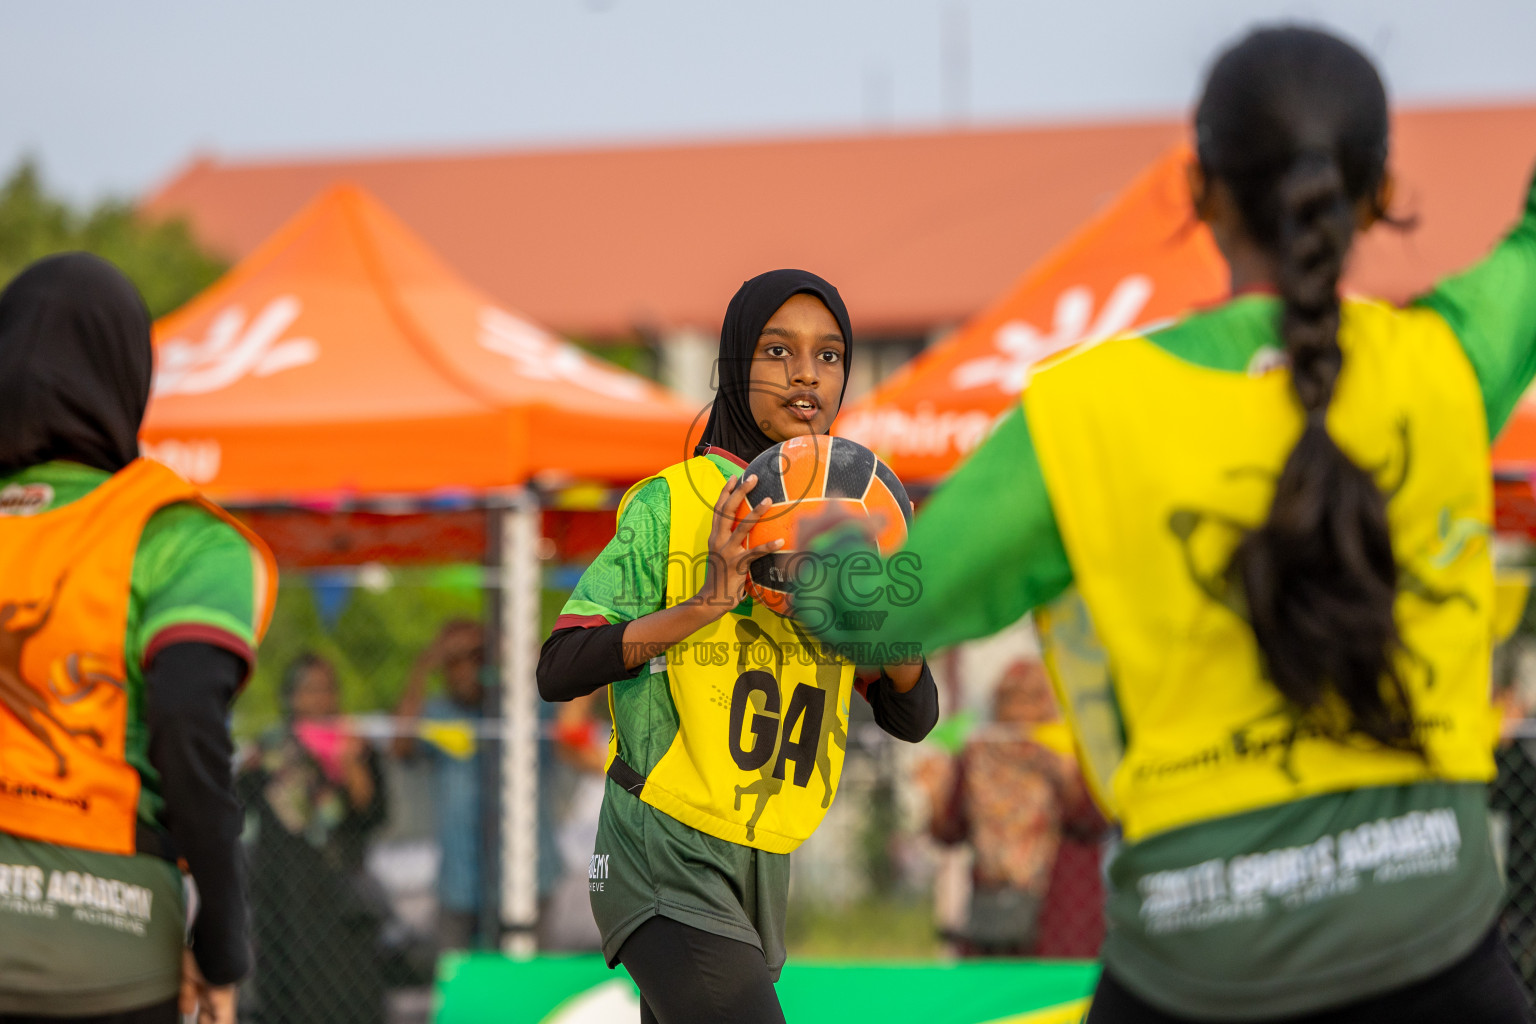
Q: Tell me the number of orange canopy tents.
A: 2